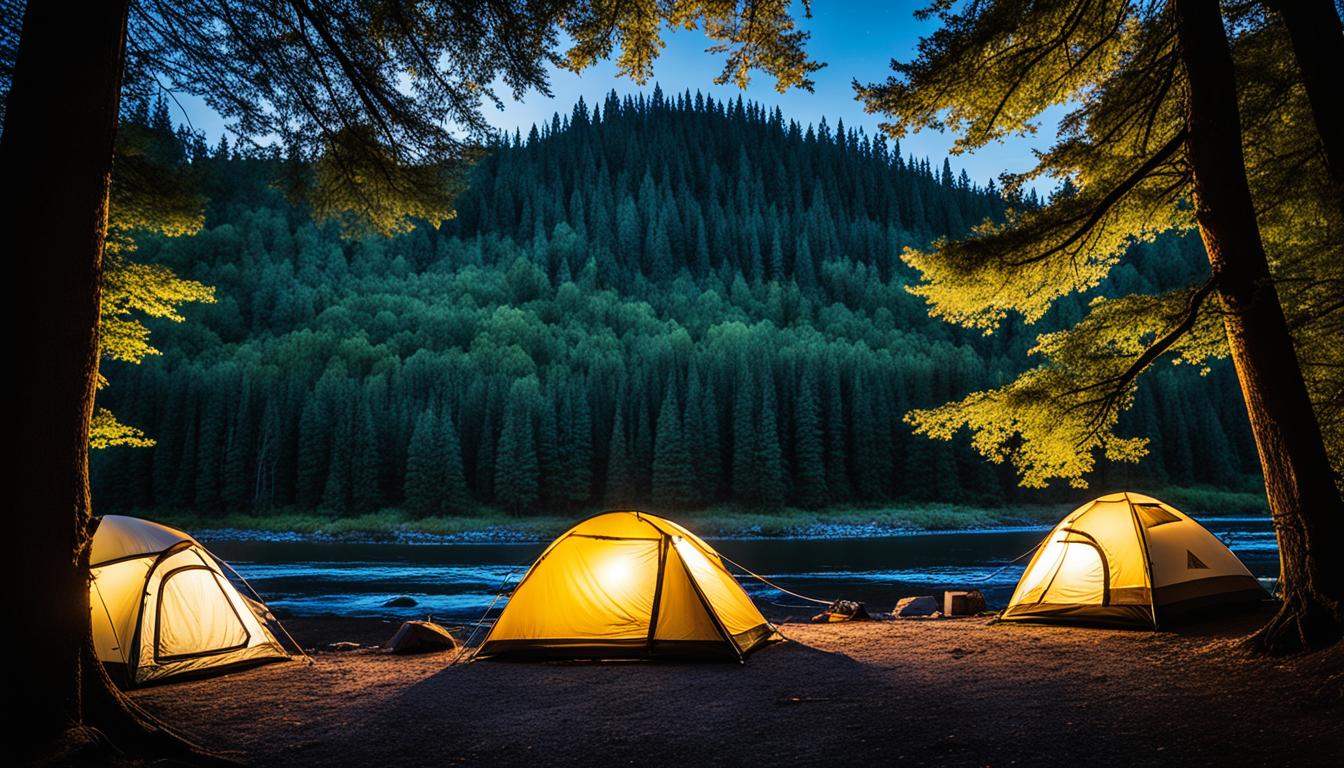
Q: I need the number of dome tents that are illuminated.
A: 3